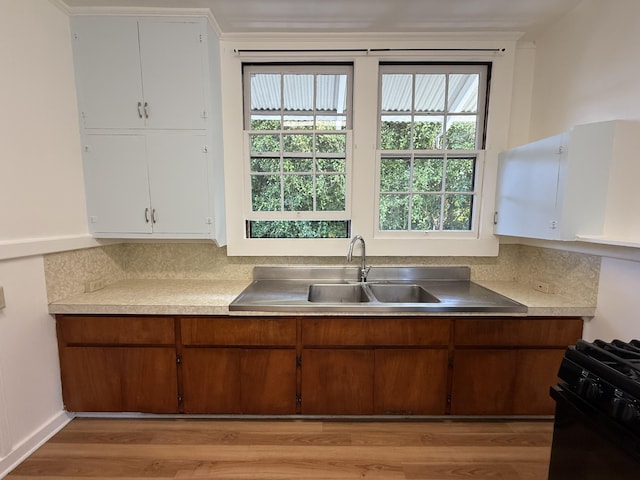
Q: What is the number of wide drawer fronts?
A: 4